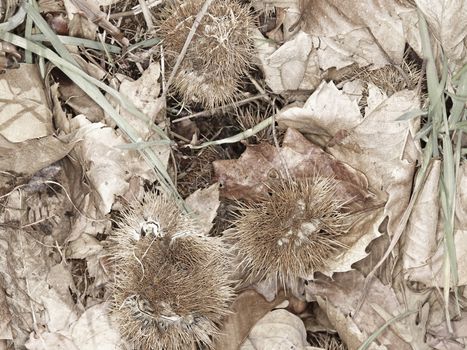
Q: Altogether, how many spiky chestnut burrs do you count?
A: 3